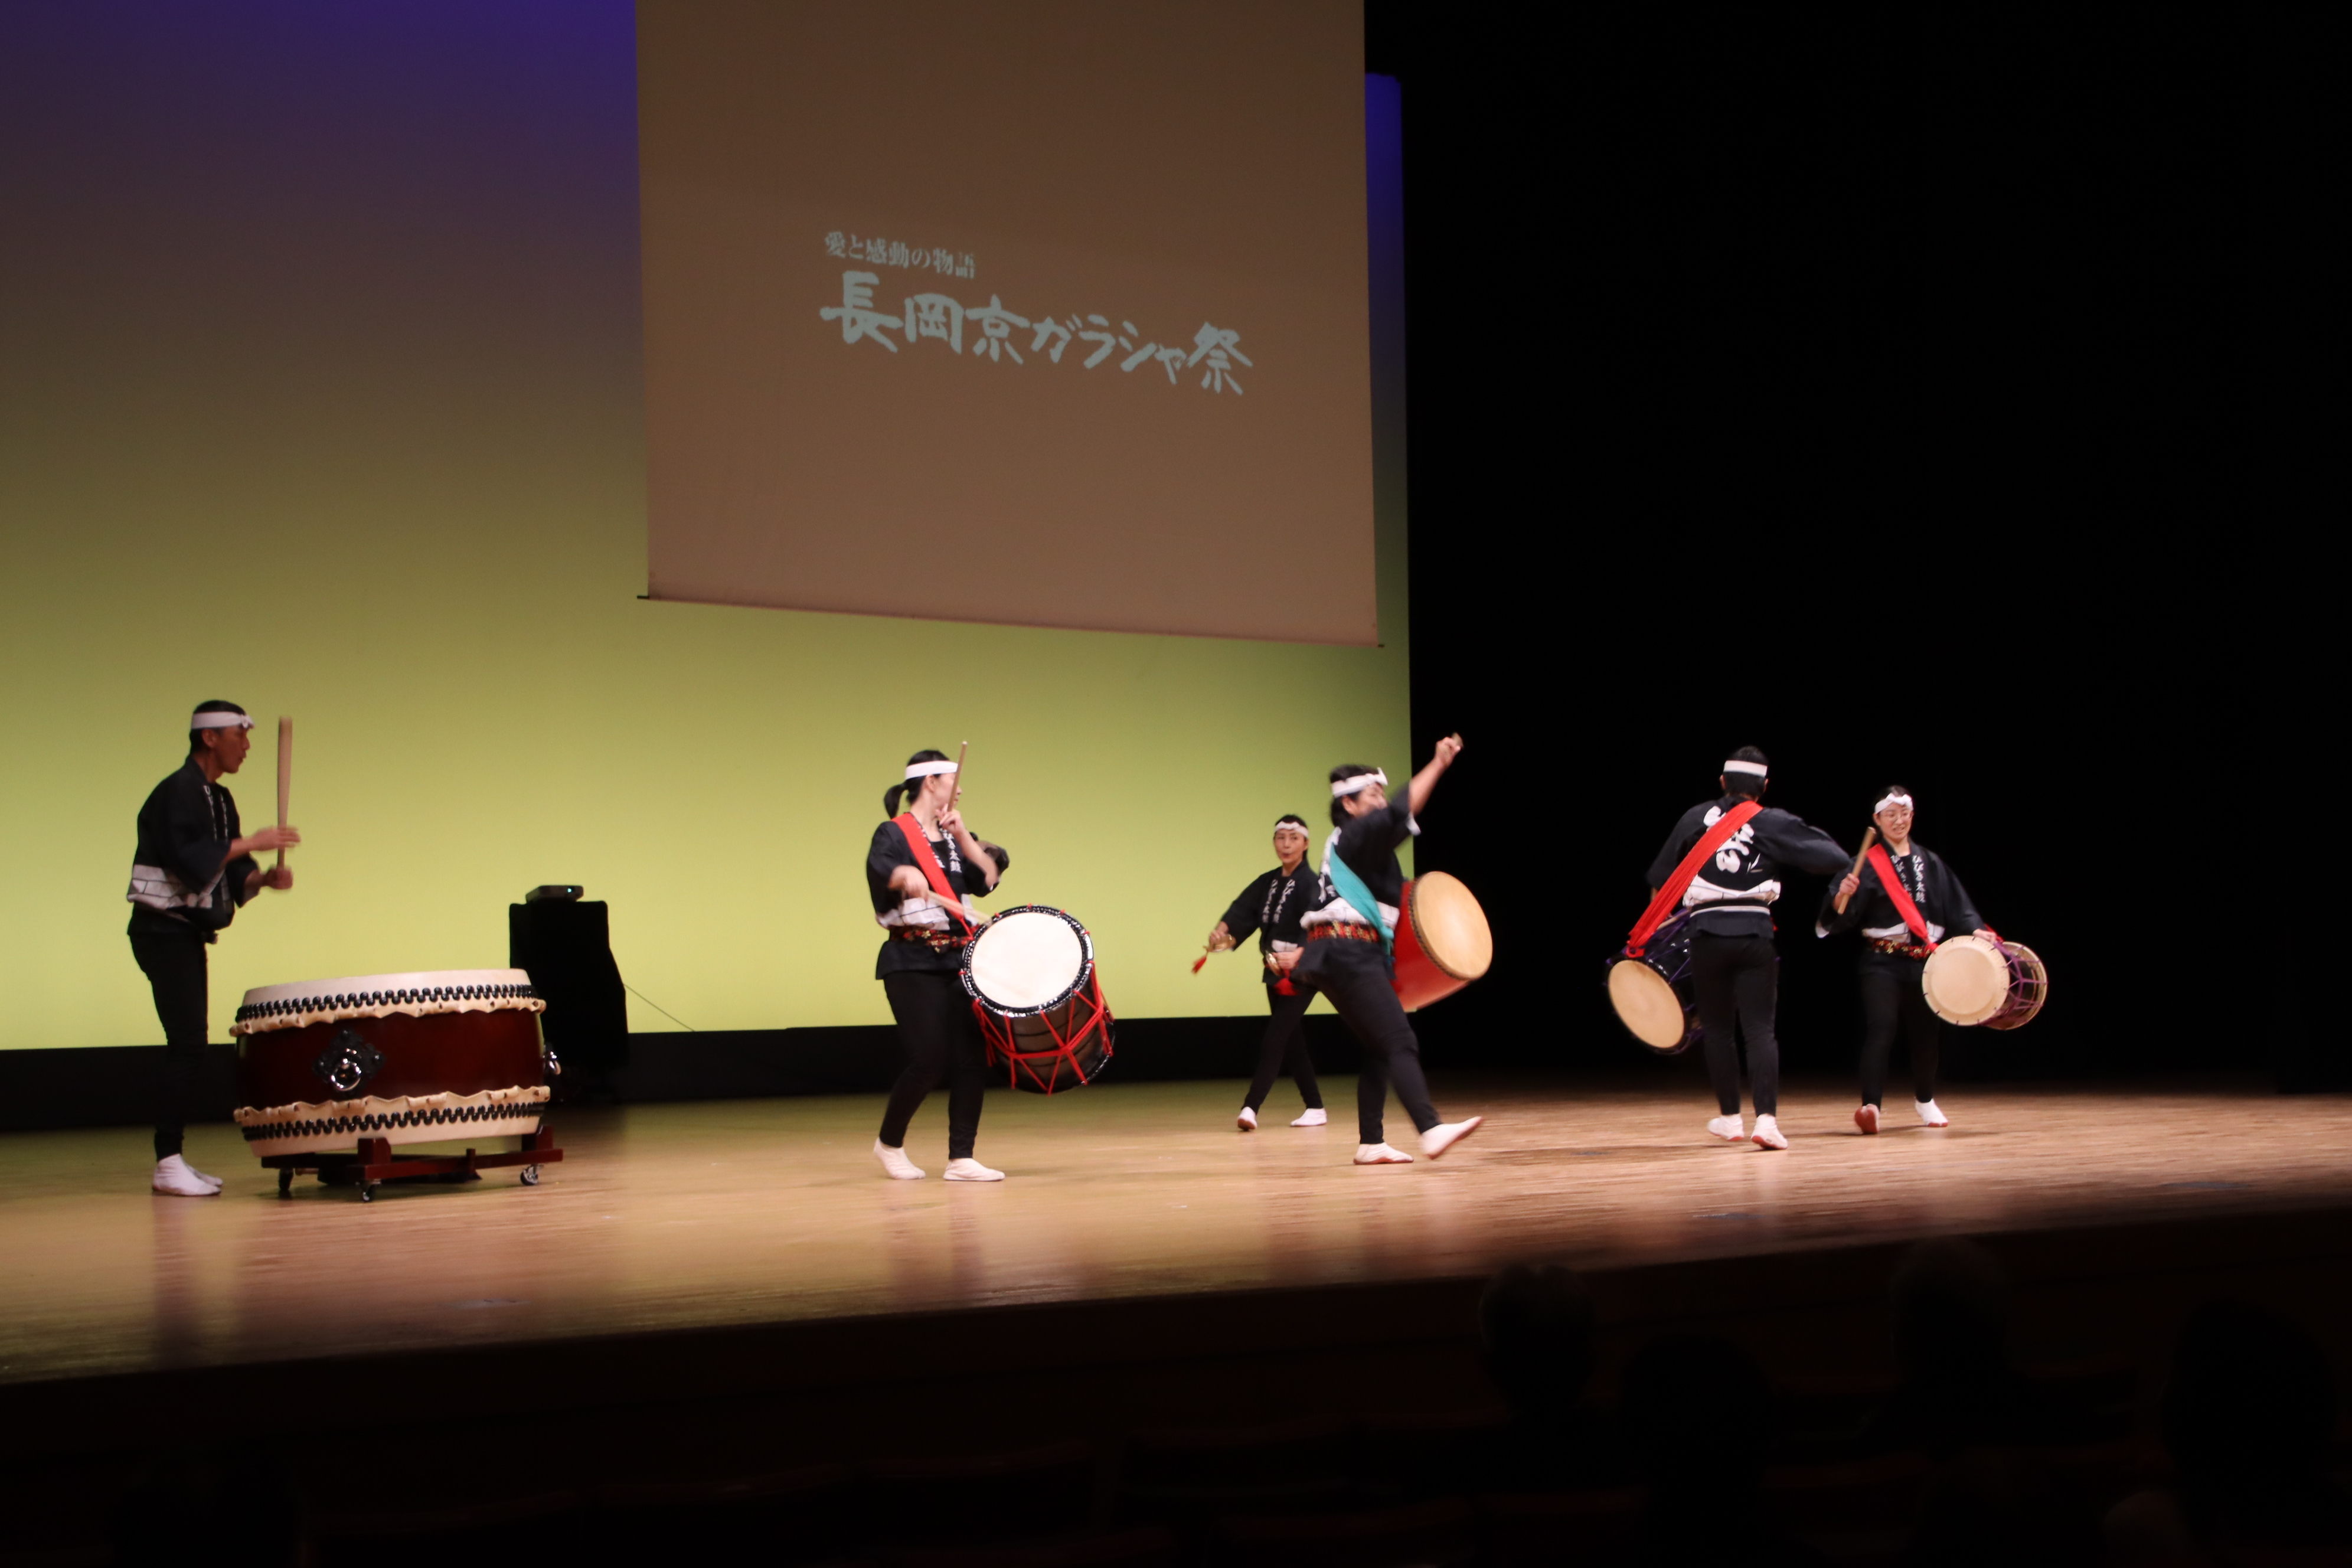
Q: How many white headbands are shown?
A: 6